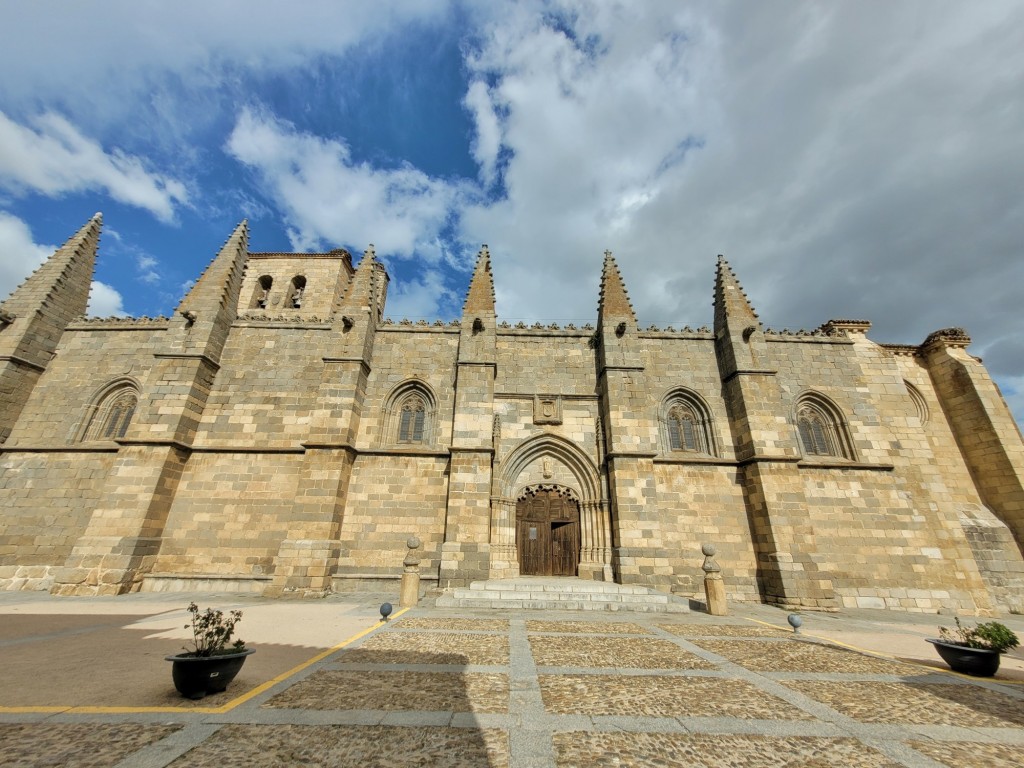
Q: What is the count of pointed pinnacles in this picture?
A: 6